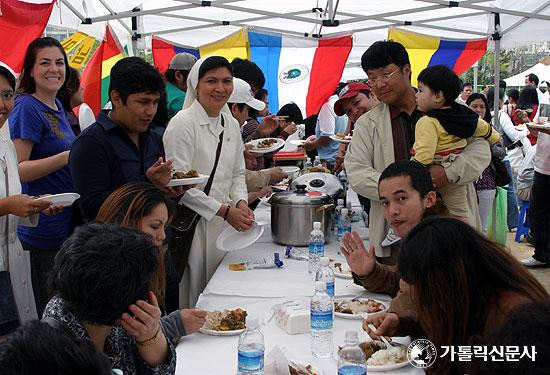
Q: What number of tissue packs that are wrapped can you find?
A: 1